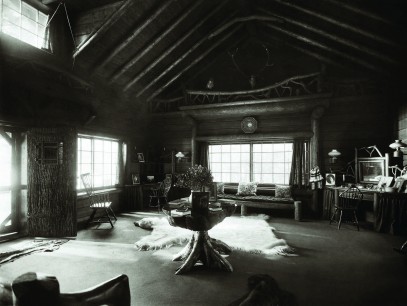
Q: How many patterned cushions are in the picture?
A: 3